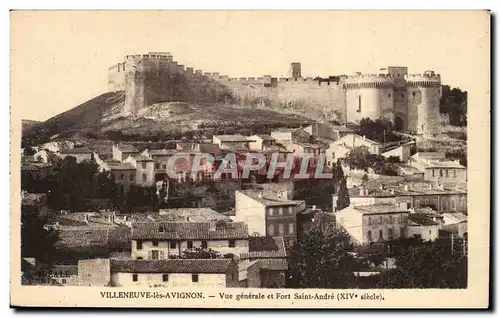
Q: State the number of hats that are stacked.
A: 0